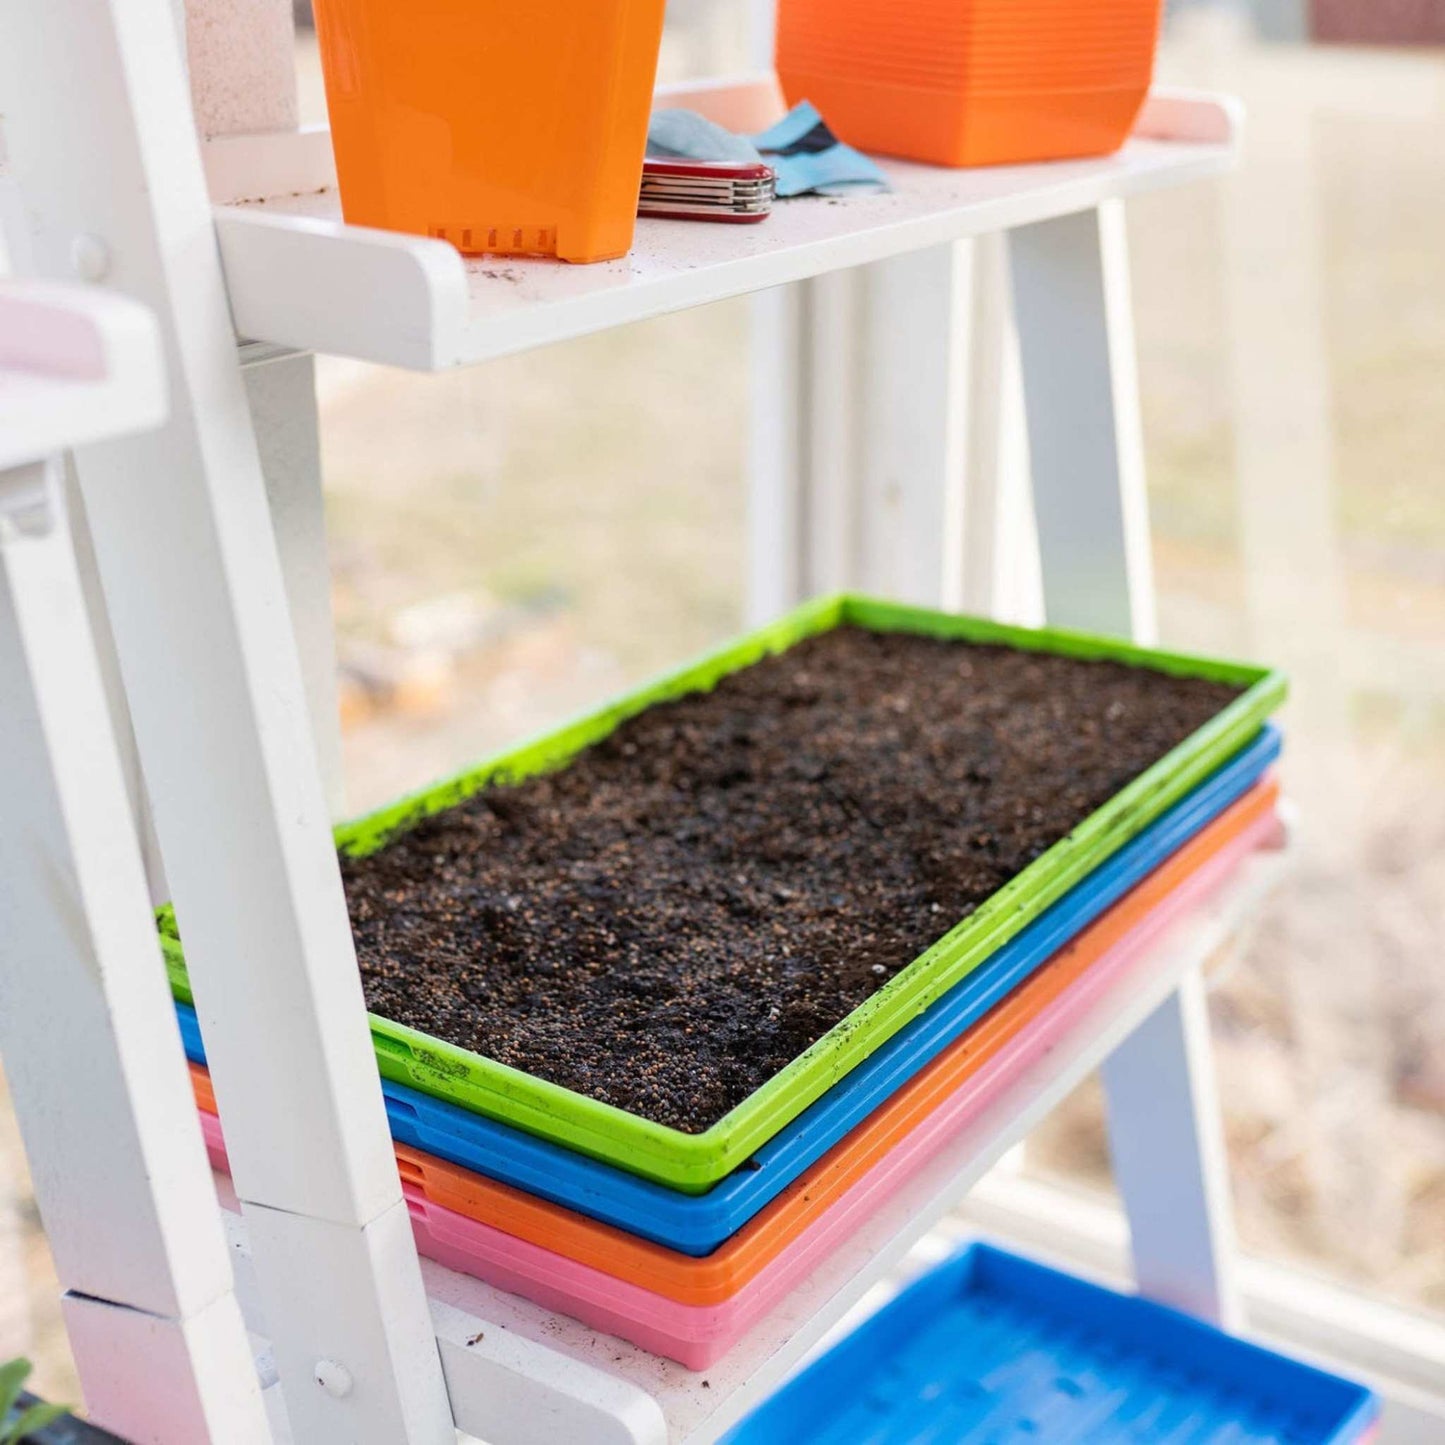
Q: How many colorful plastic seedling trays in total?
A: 5